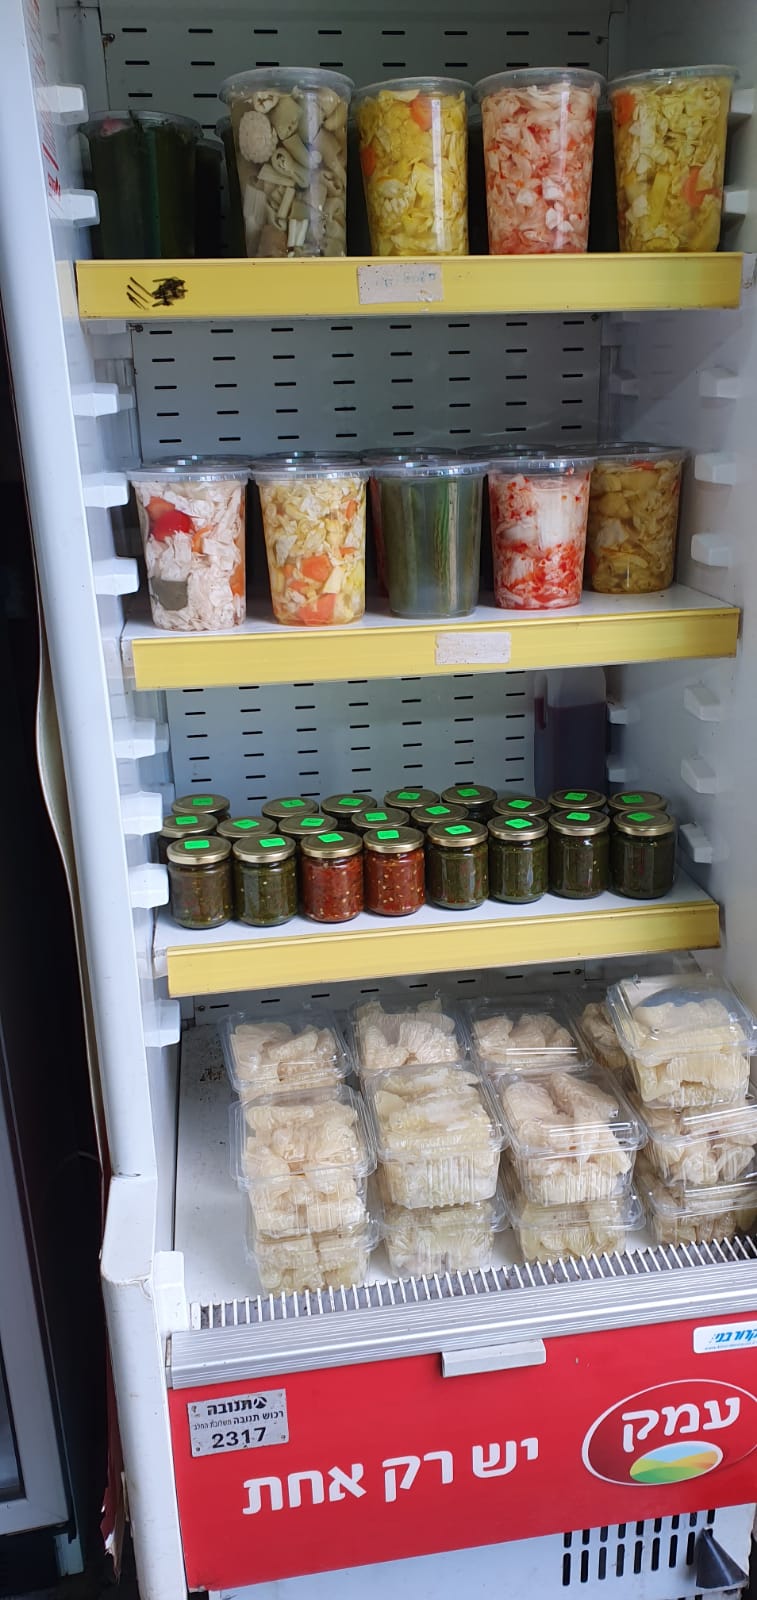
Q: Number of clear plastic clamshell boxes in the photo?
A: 13